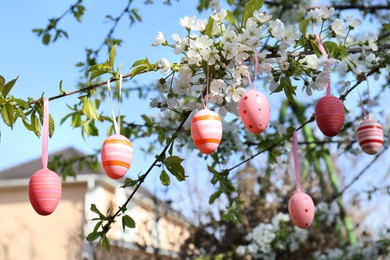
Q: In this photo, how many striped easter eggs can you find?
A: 5